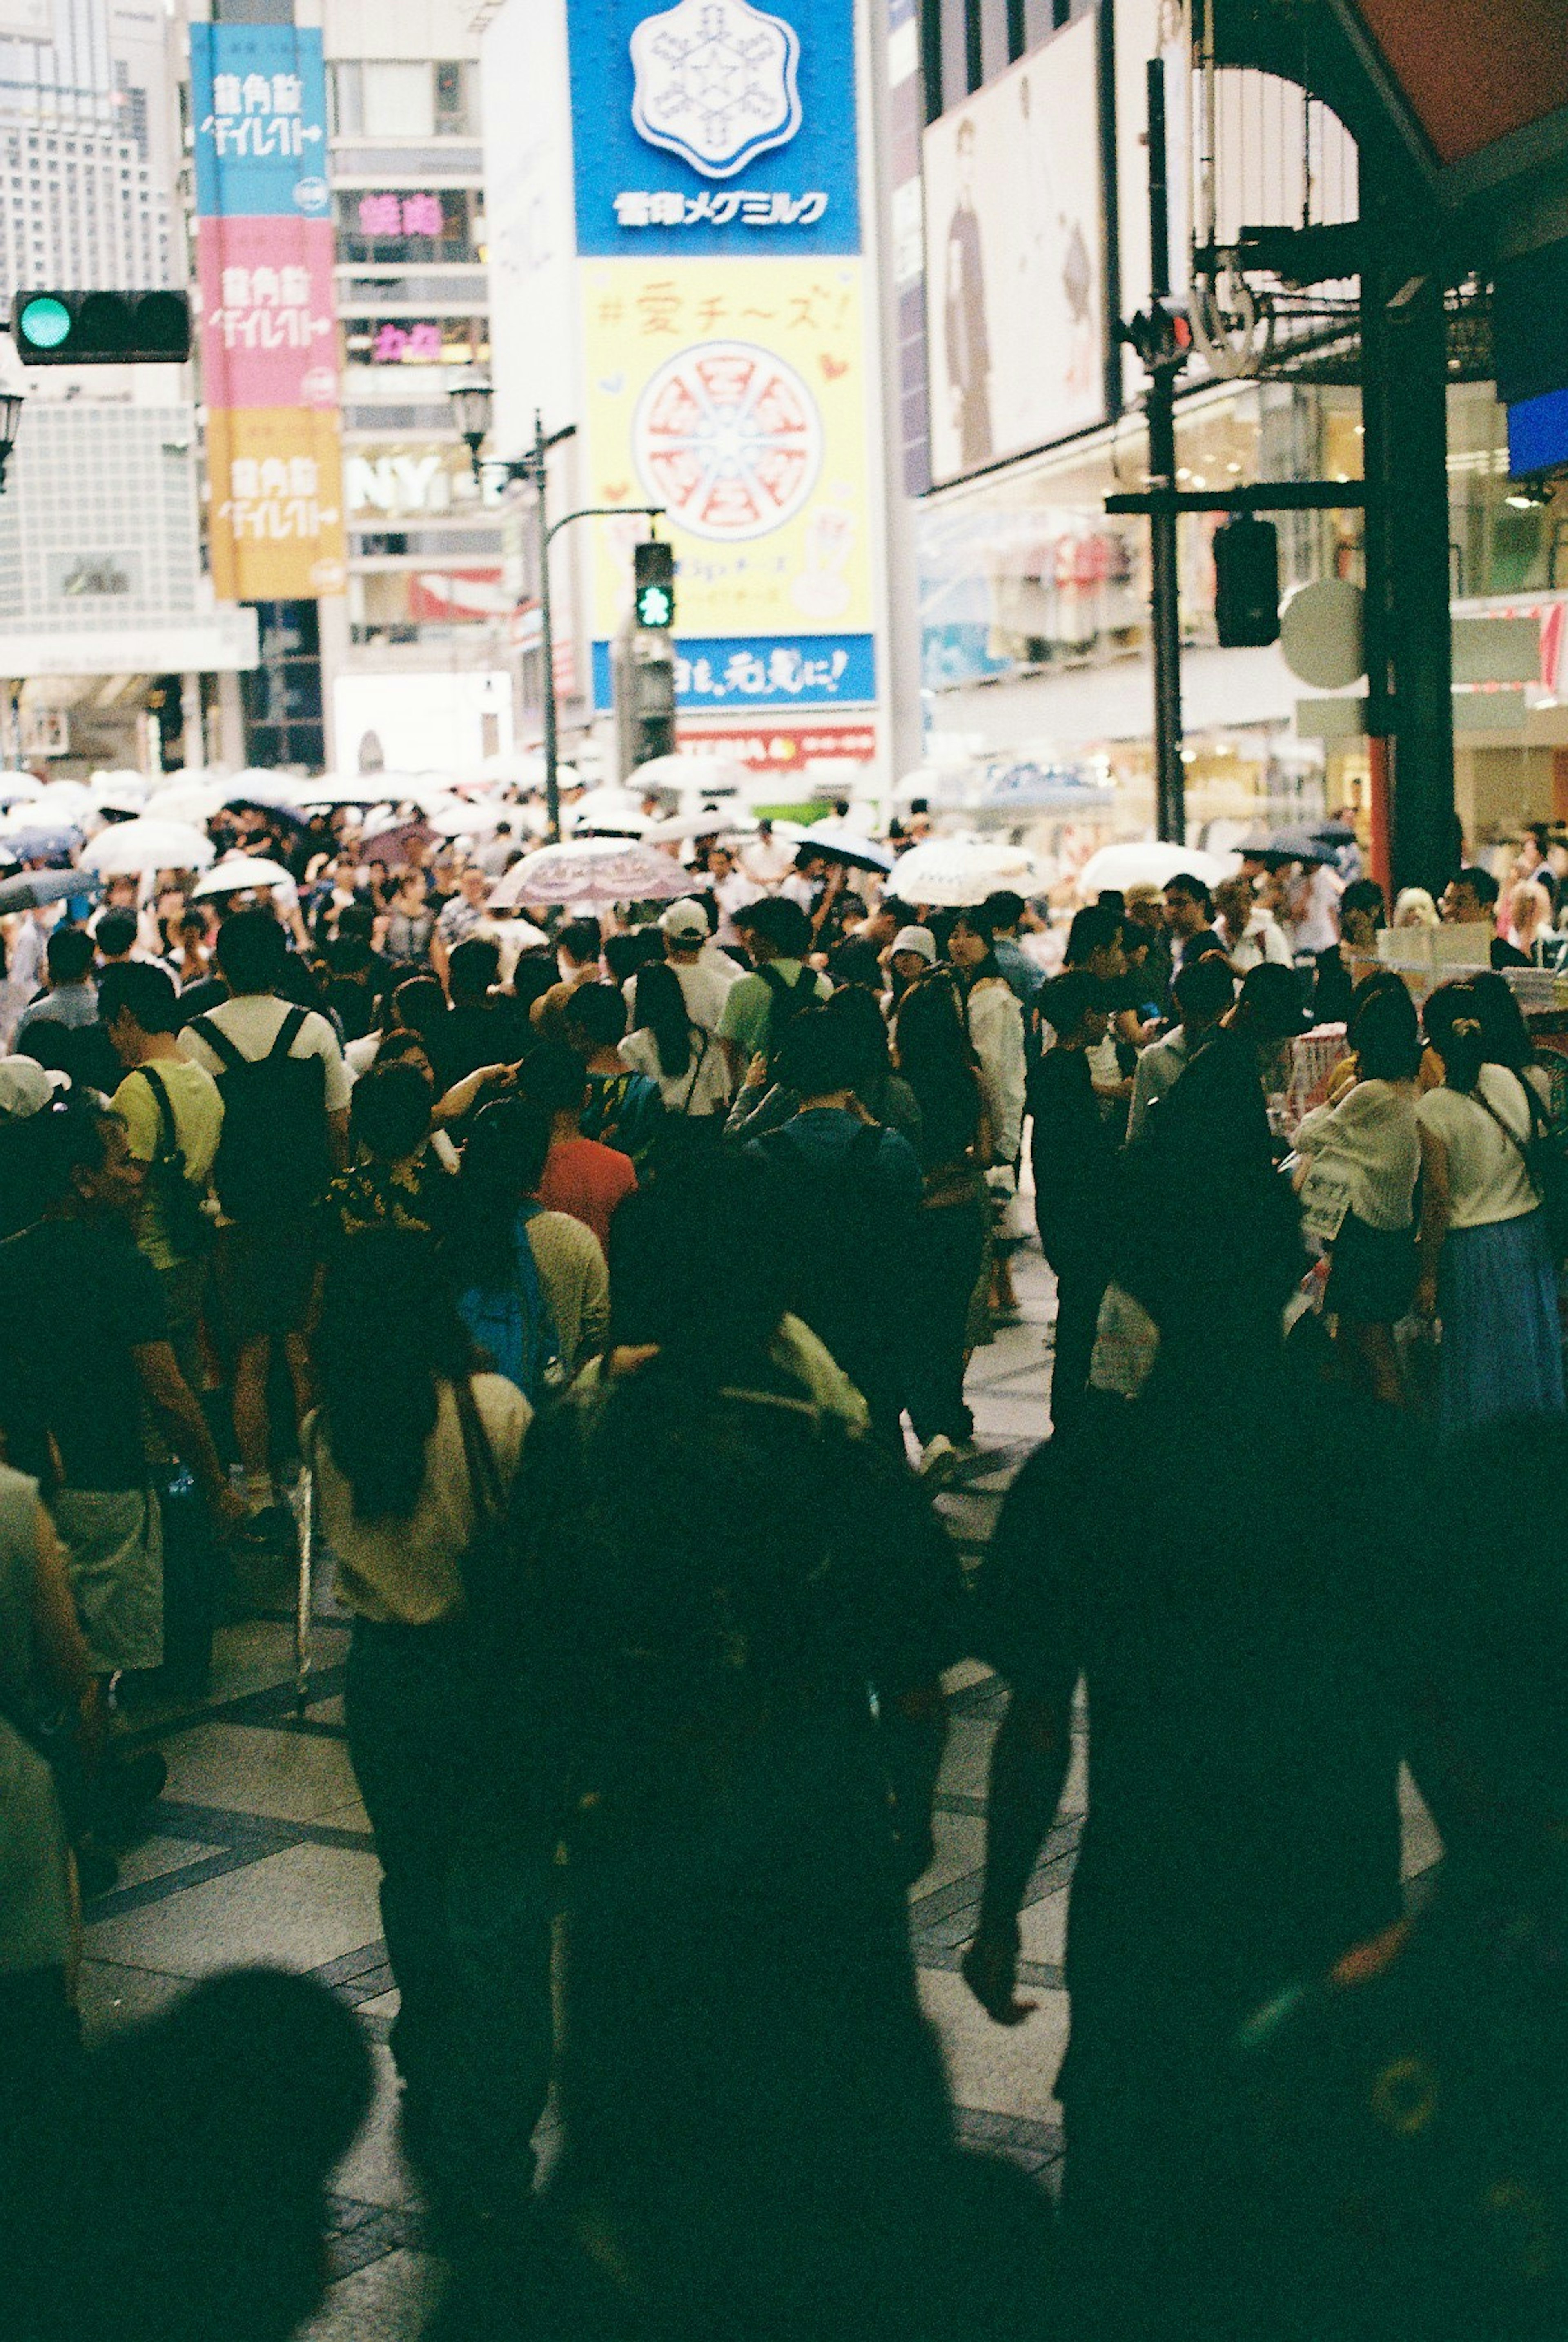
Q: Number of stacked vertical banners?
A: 3